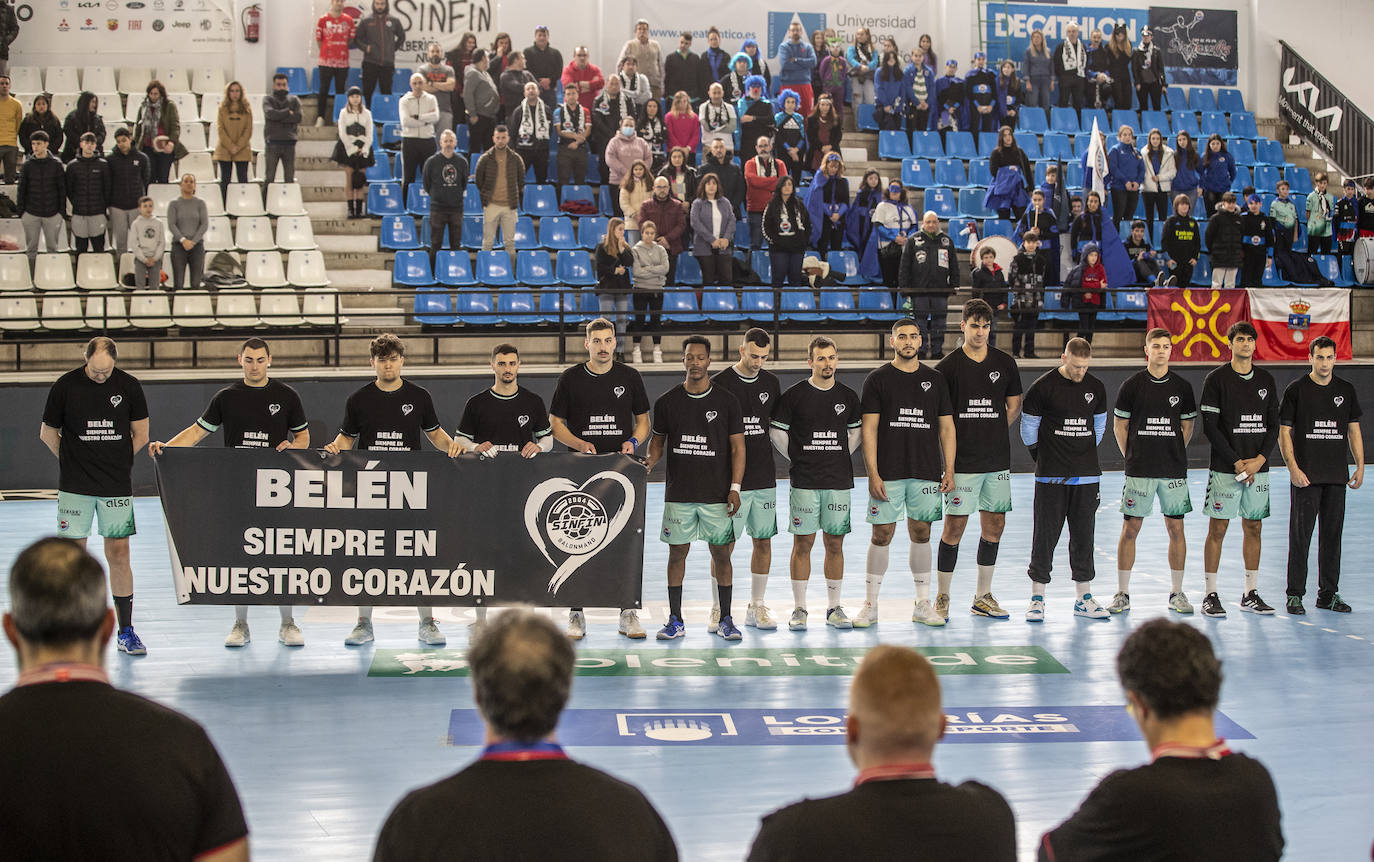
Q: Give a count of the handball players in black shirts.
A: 14